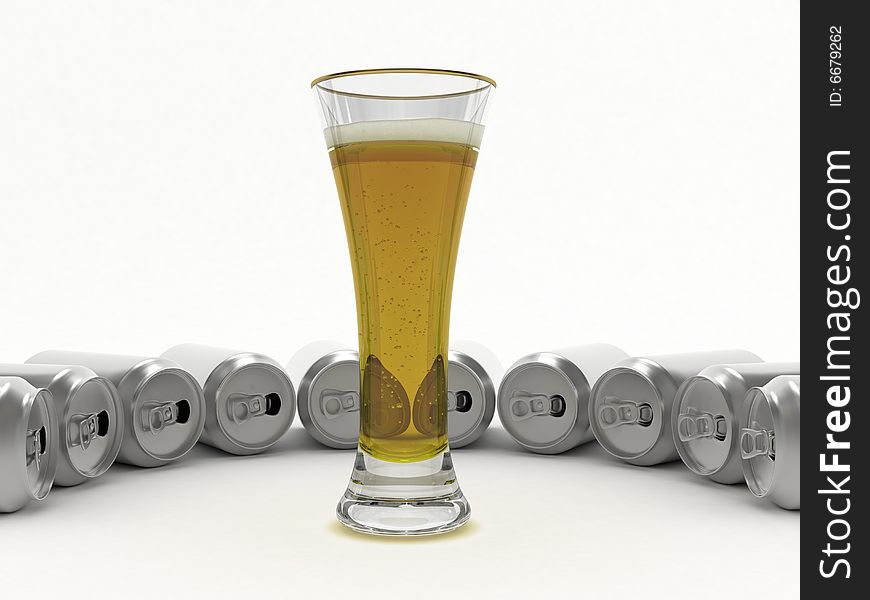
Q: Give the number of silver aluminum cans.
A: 10